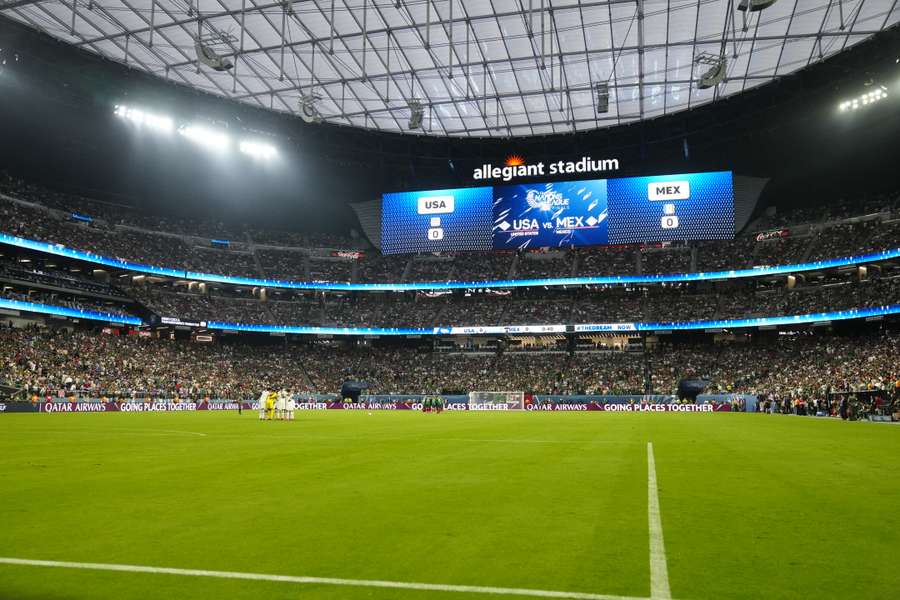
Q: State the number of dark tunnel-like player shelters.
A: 2